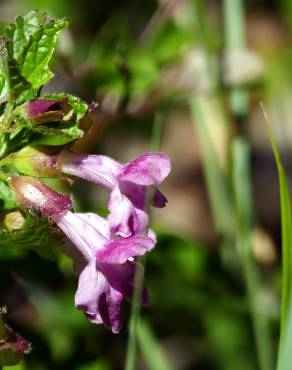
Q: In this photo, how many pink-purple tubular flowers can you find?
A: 2